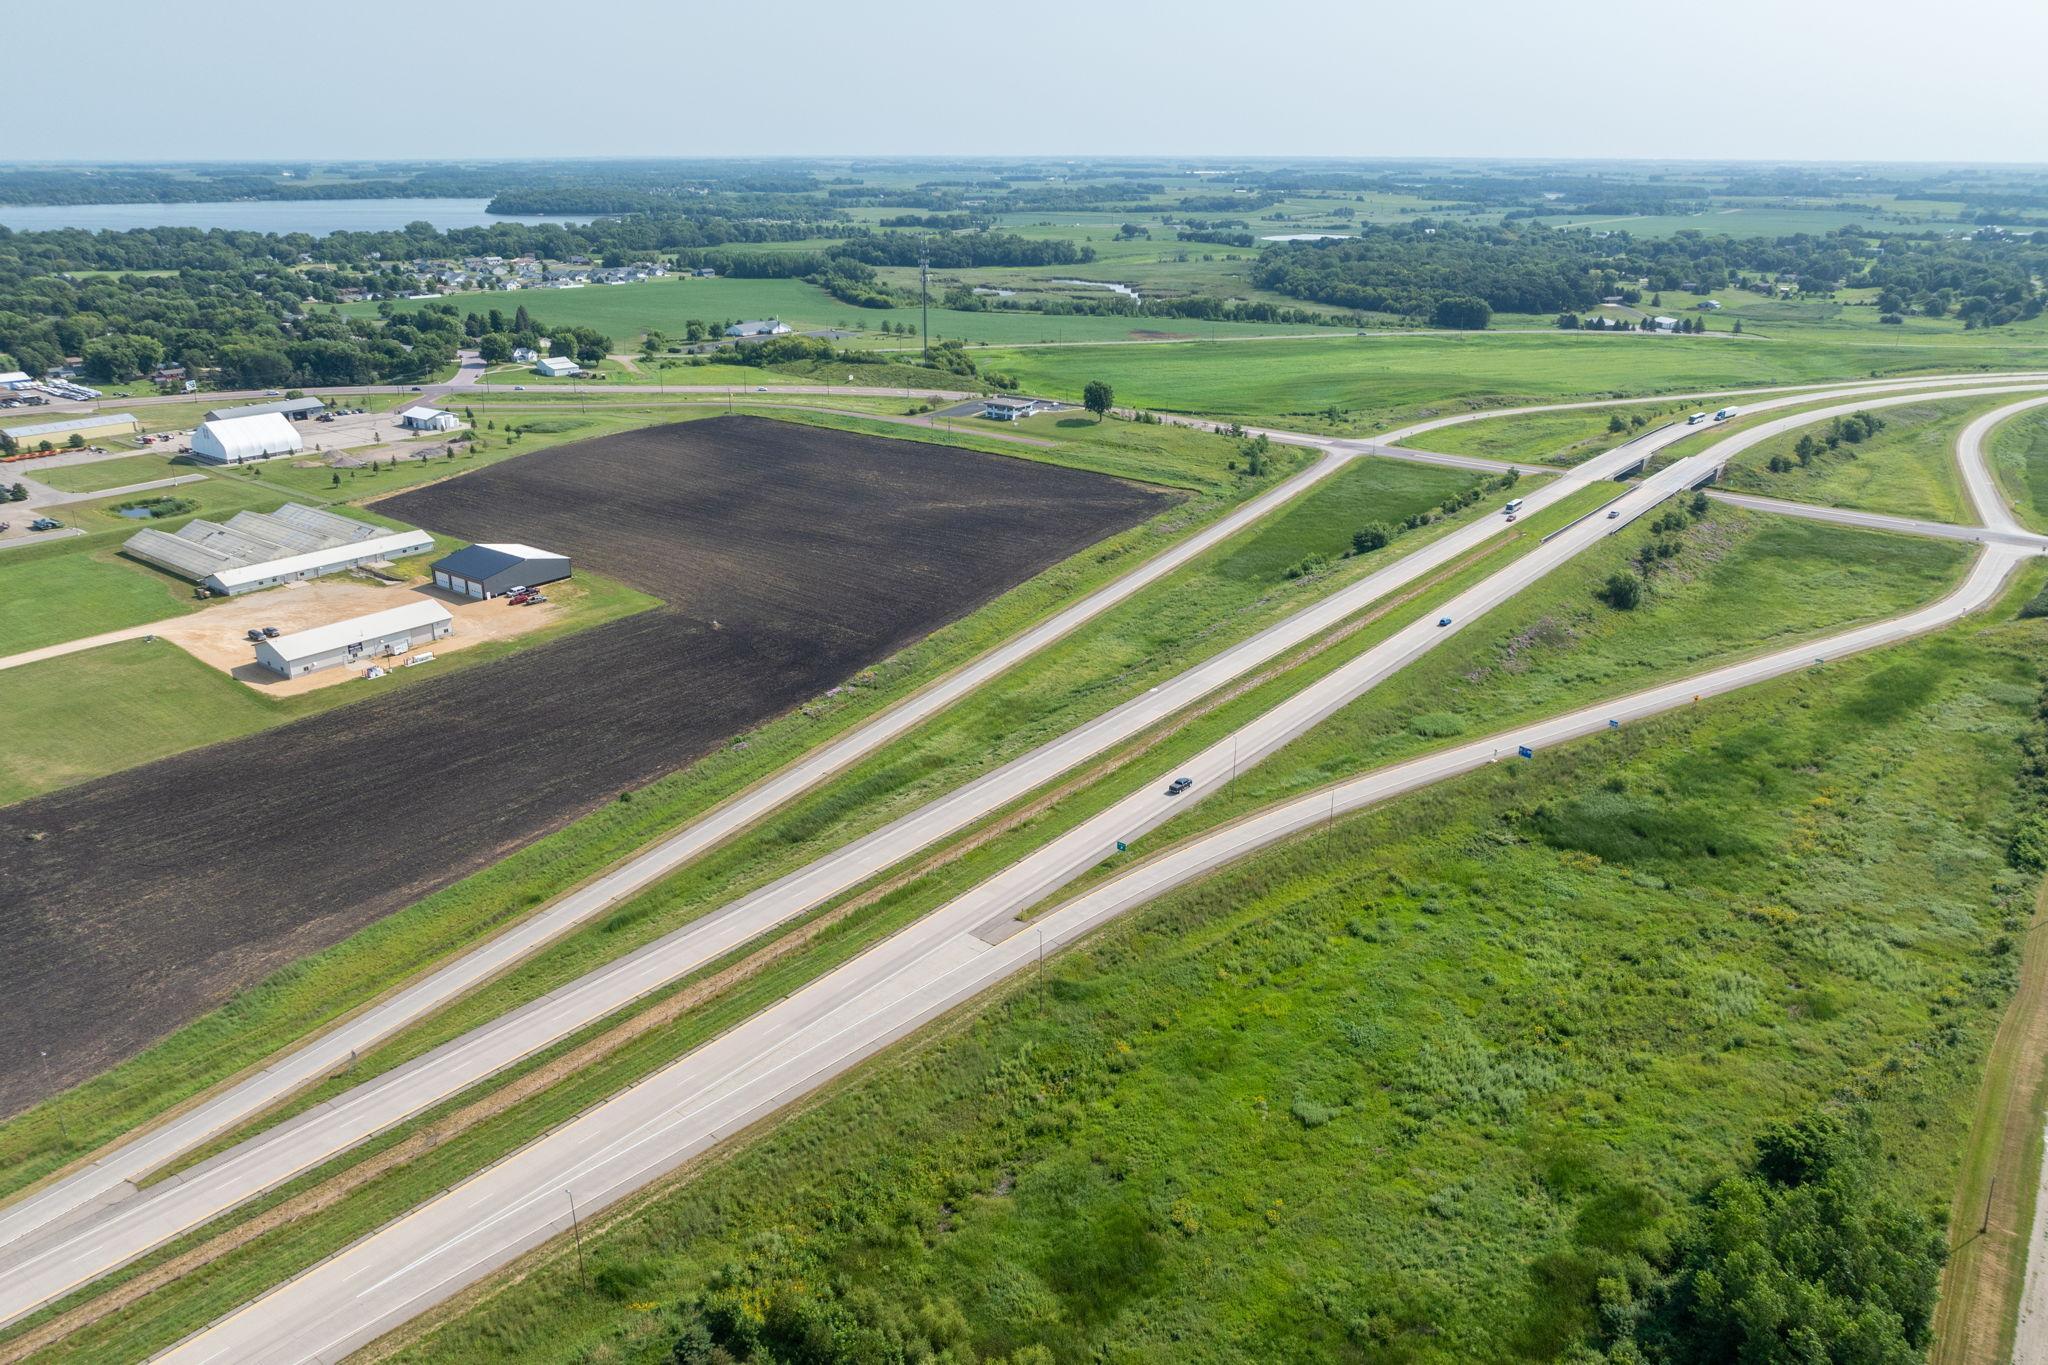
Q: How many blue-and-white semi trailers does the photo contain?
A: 1